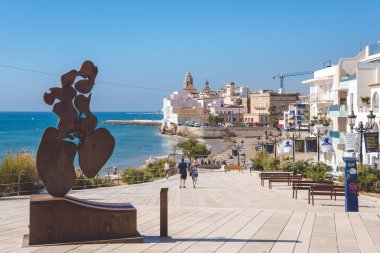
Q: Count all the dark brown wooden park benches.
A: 4